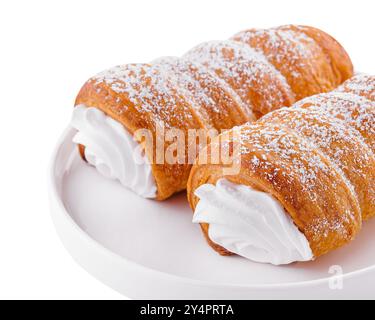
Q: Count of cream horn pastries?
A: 2